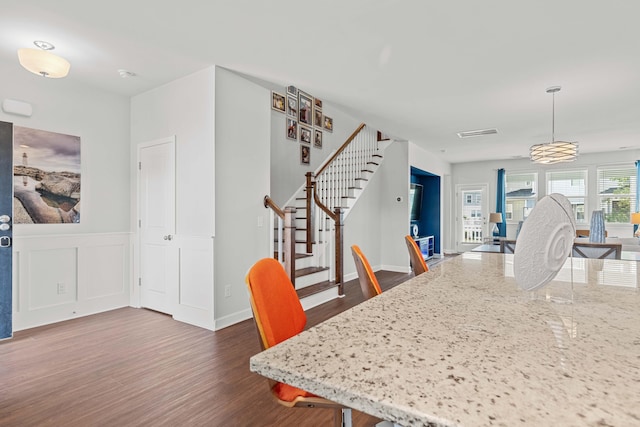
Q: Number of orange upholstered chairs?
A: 3